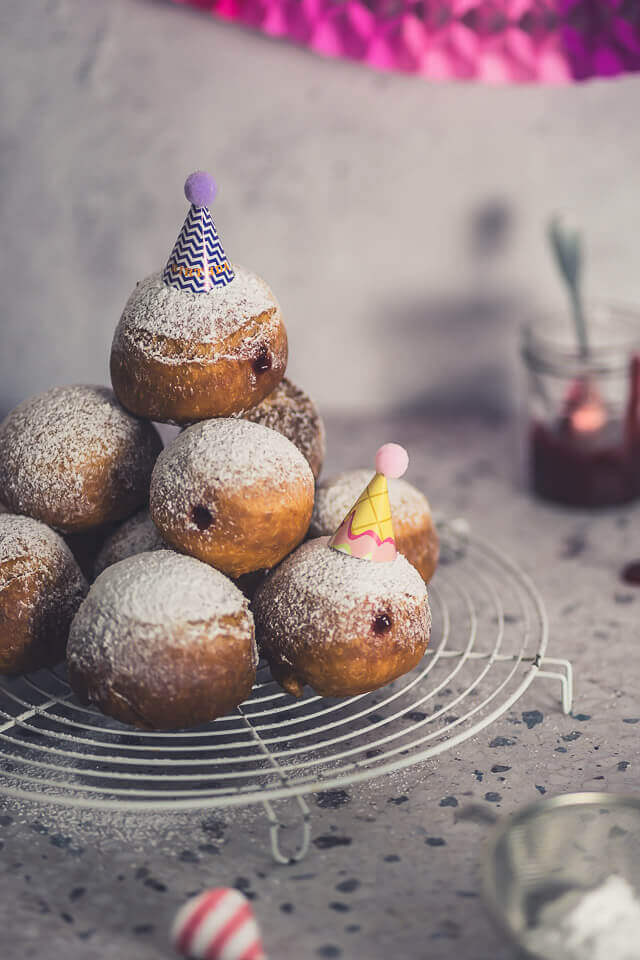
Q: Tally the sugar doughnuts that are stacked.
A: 9